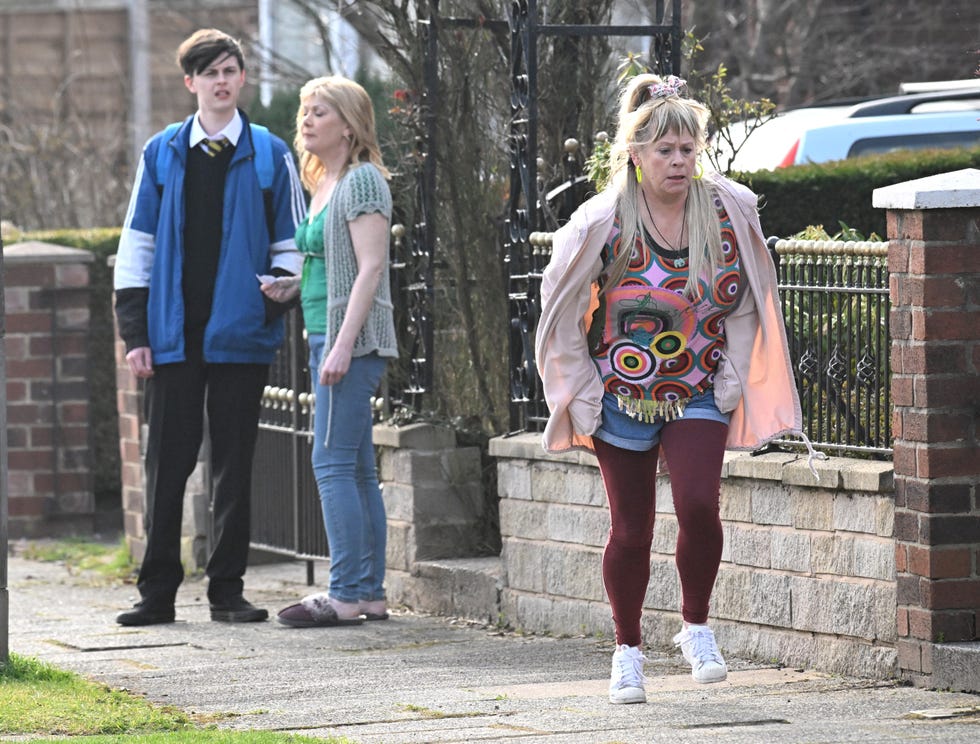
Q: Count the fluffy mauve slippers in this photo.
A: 2